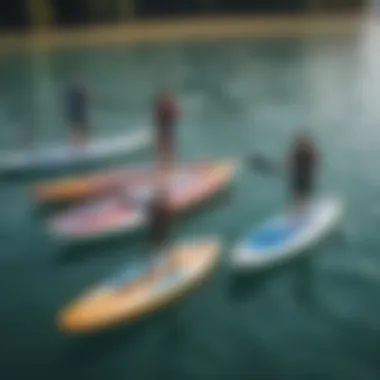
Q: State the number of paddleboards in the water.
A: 5